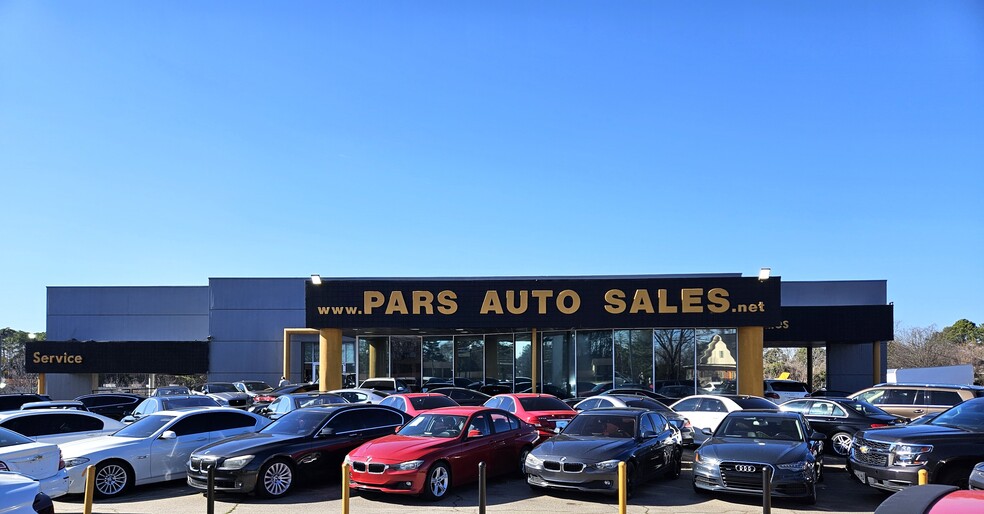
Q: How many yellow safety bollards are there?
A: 4